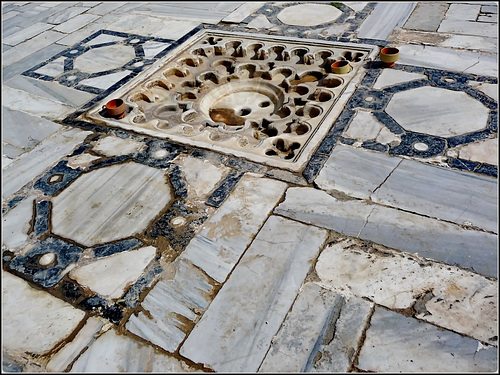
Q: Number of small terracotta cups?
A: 3